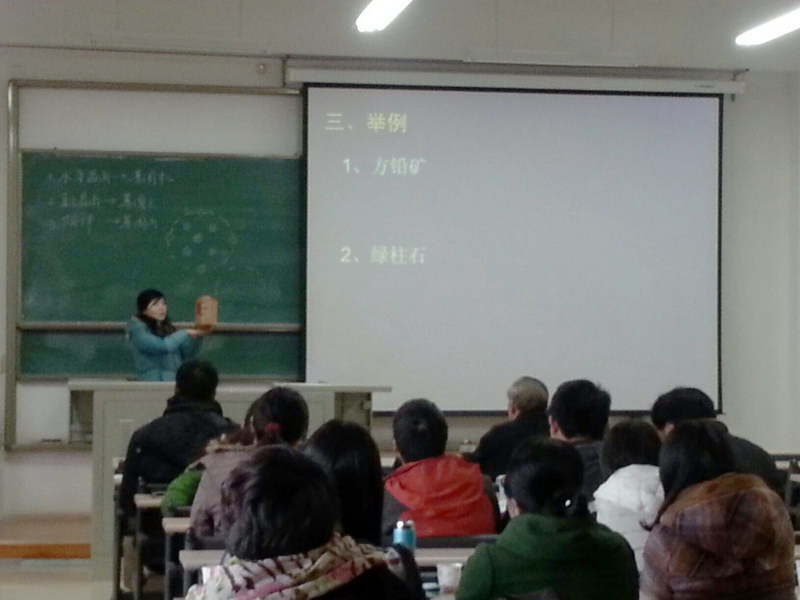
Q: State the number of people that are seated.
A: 12